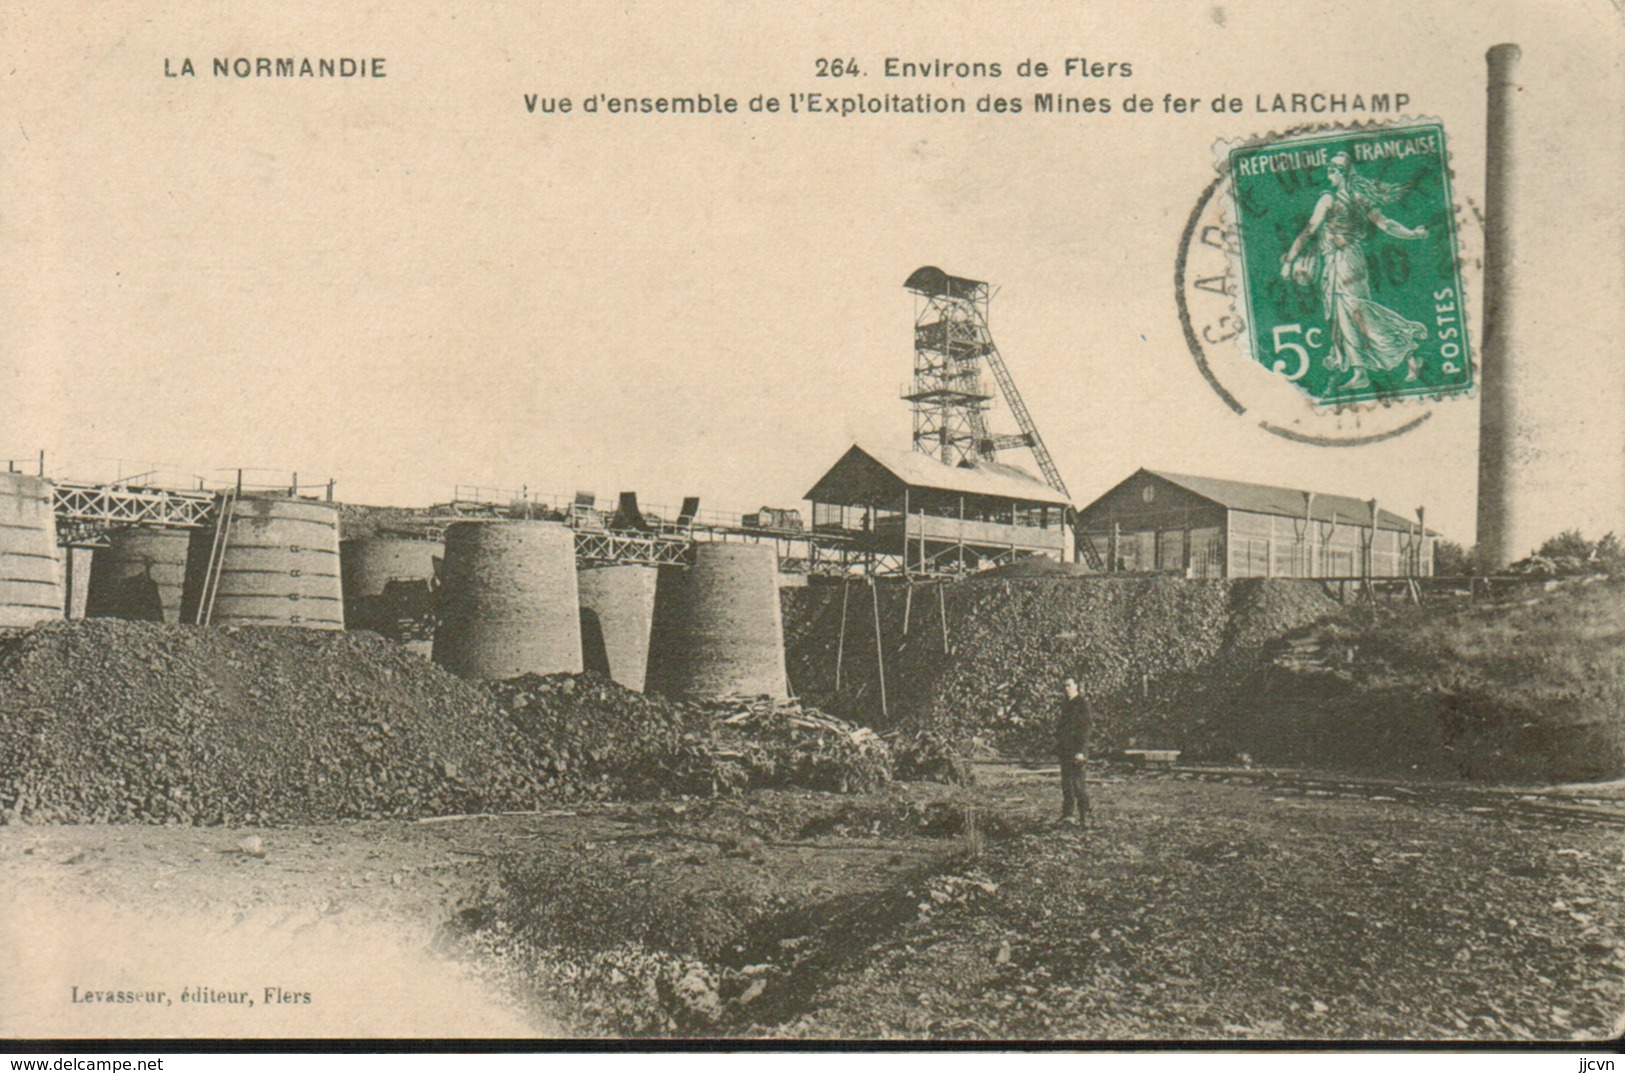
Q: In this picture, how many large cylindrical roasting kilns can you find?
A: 7